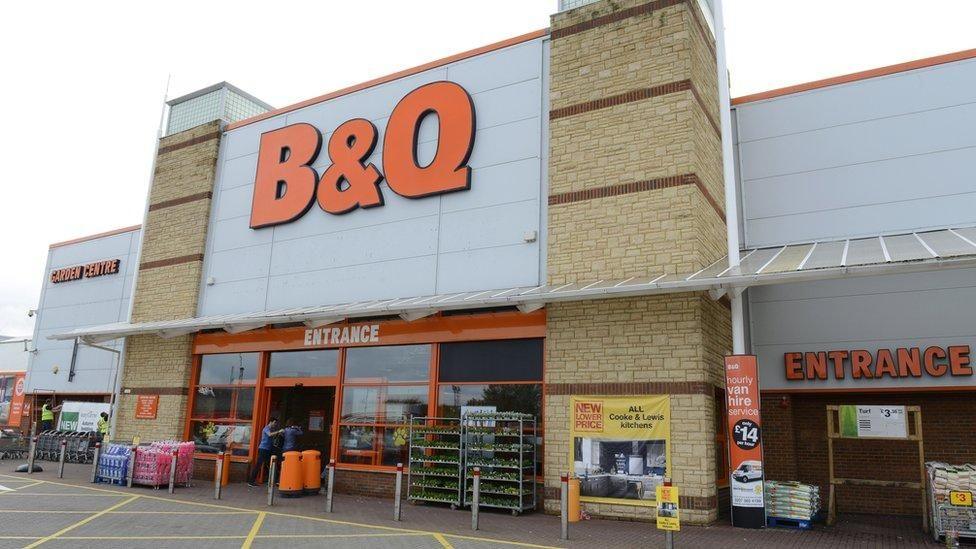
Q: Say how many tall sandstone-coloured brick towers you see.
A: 2